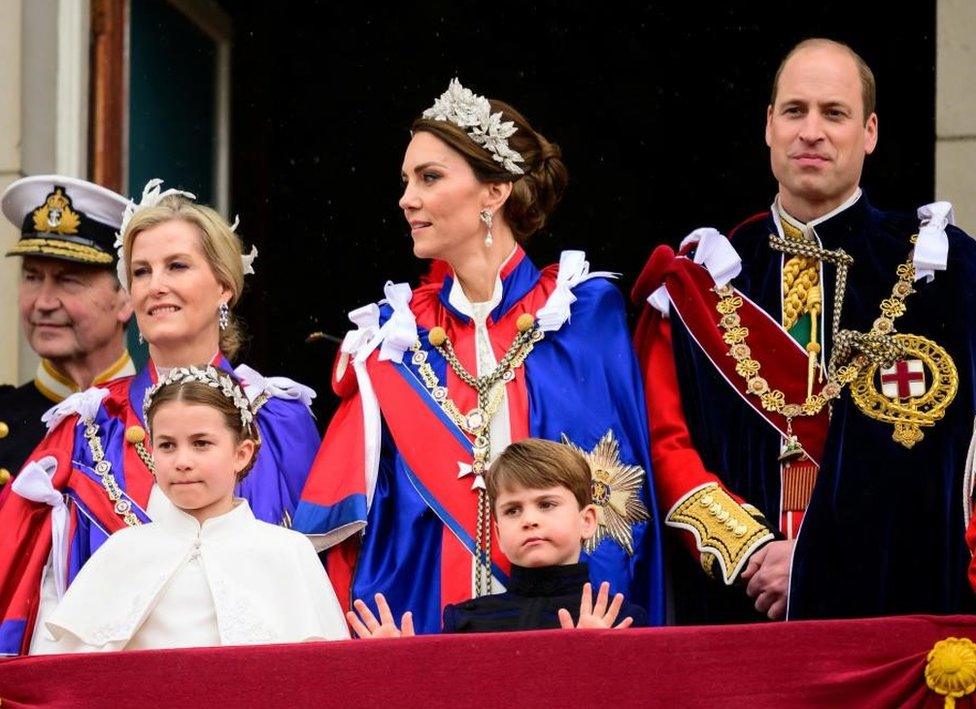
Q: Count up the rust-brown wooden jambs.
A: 1